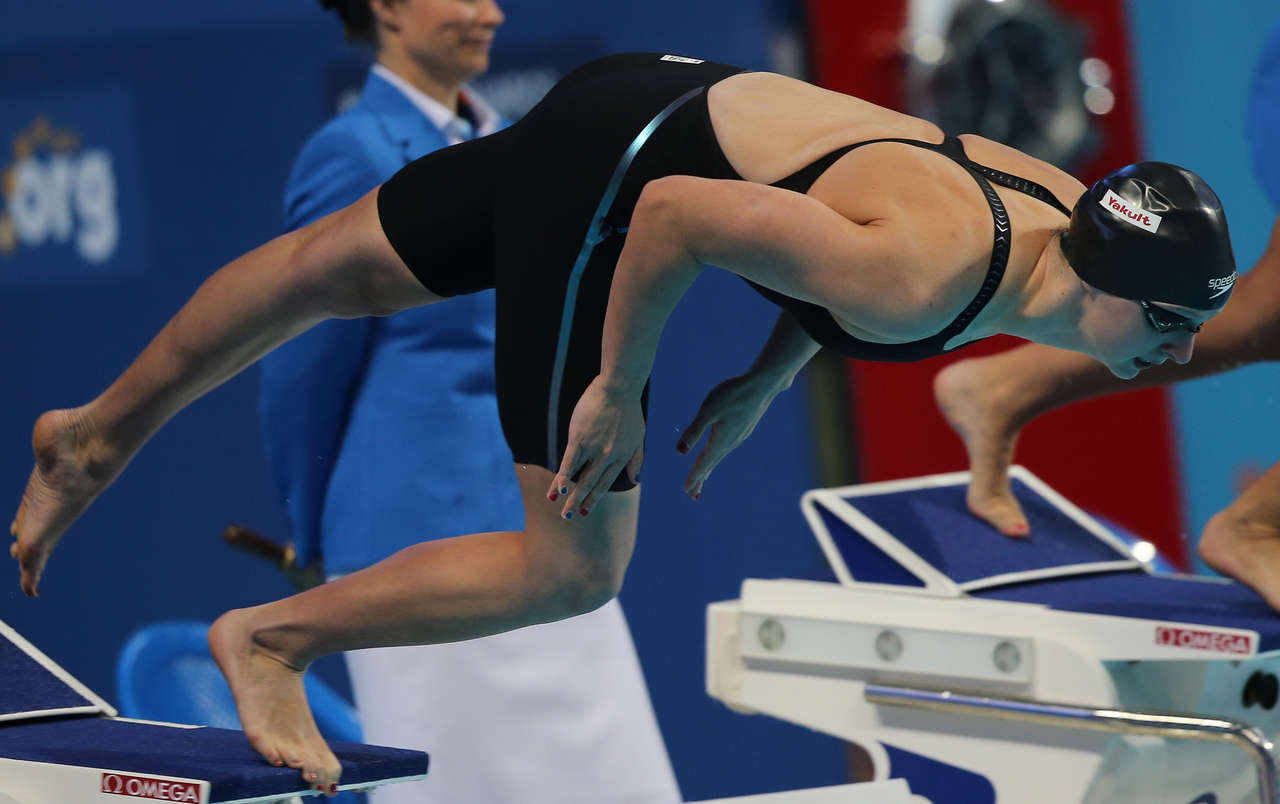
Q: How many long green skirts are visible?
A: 0